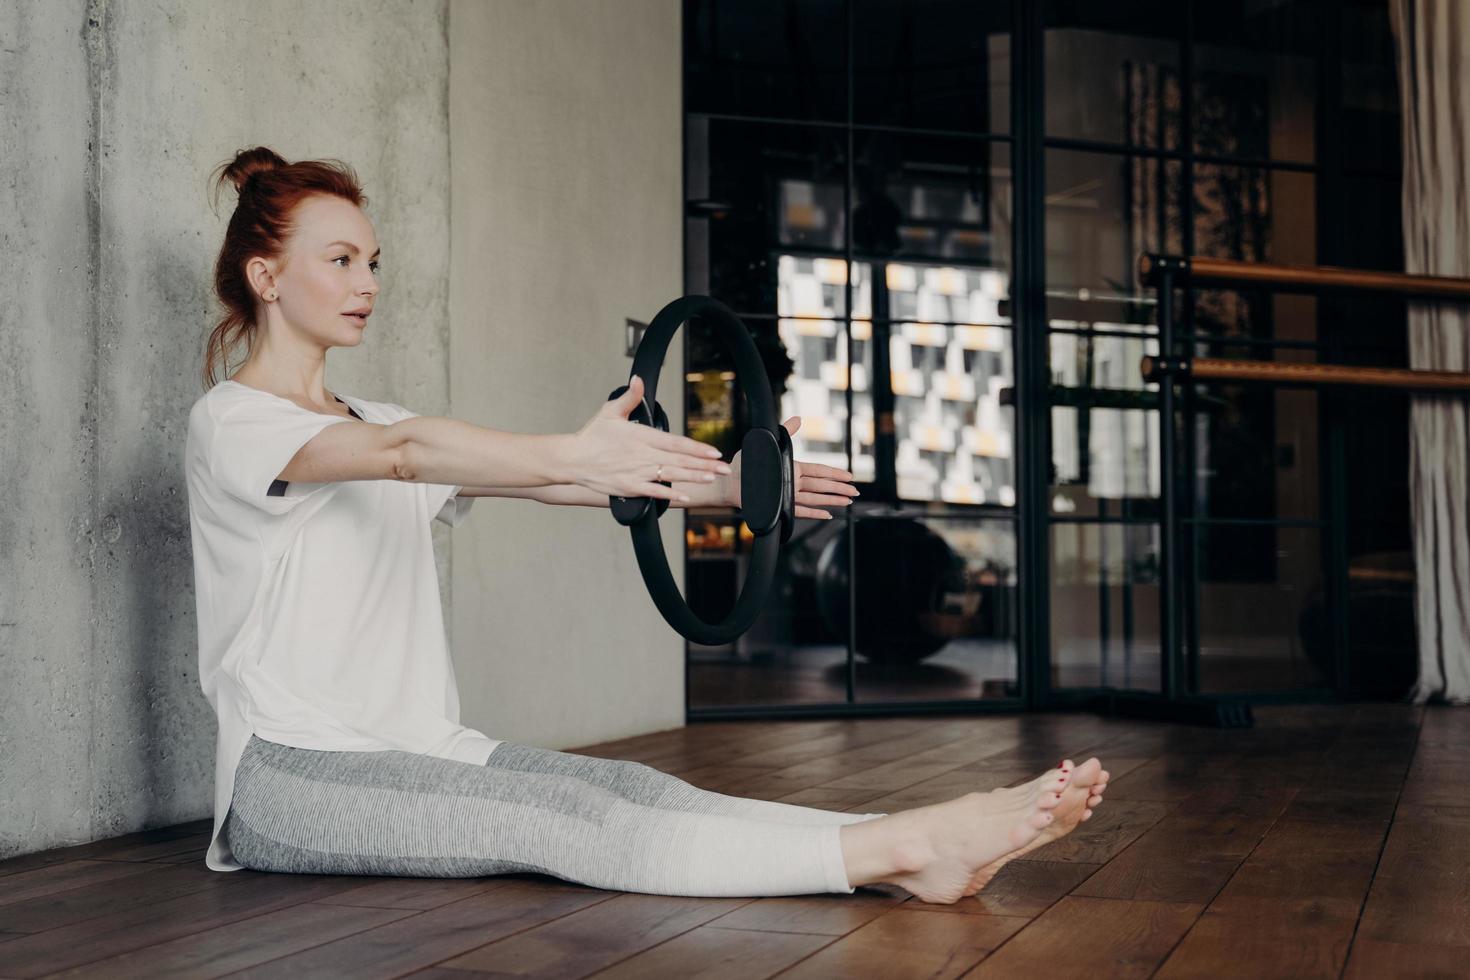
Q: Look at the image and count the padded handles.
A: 2